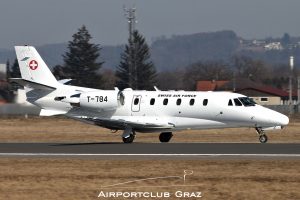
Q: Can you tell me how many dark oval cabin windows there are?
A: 6